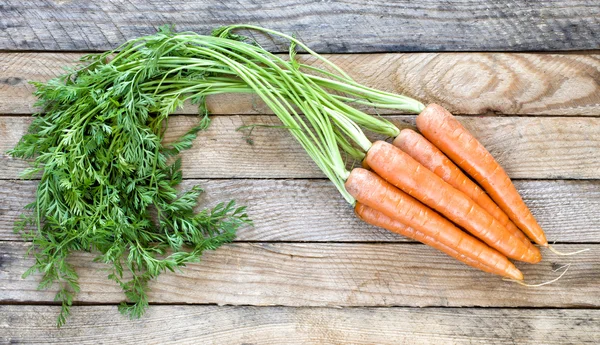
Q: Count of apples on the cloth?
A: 0